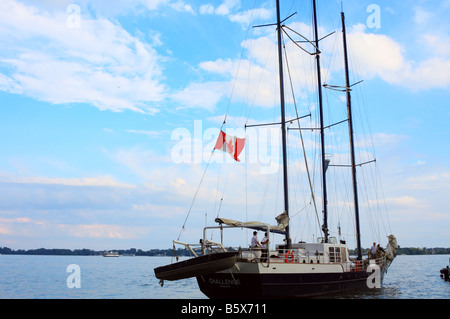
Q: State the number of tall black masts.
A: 3